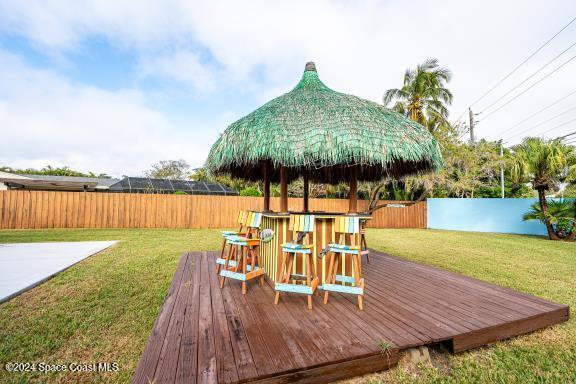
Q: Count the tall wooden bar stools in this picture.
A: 5